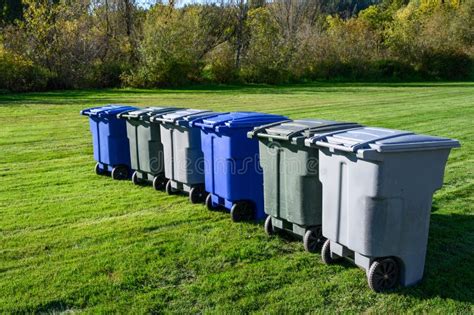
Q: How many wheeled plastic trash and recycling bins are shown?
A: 6